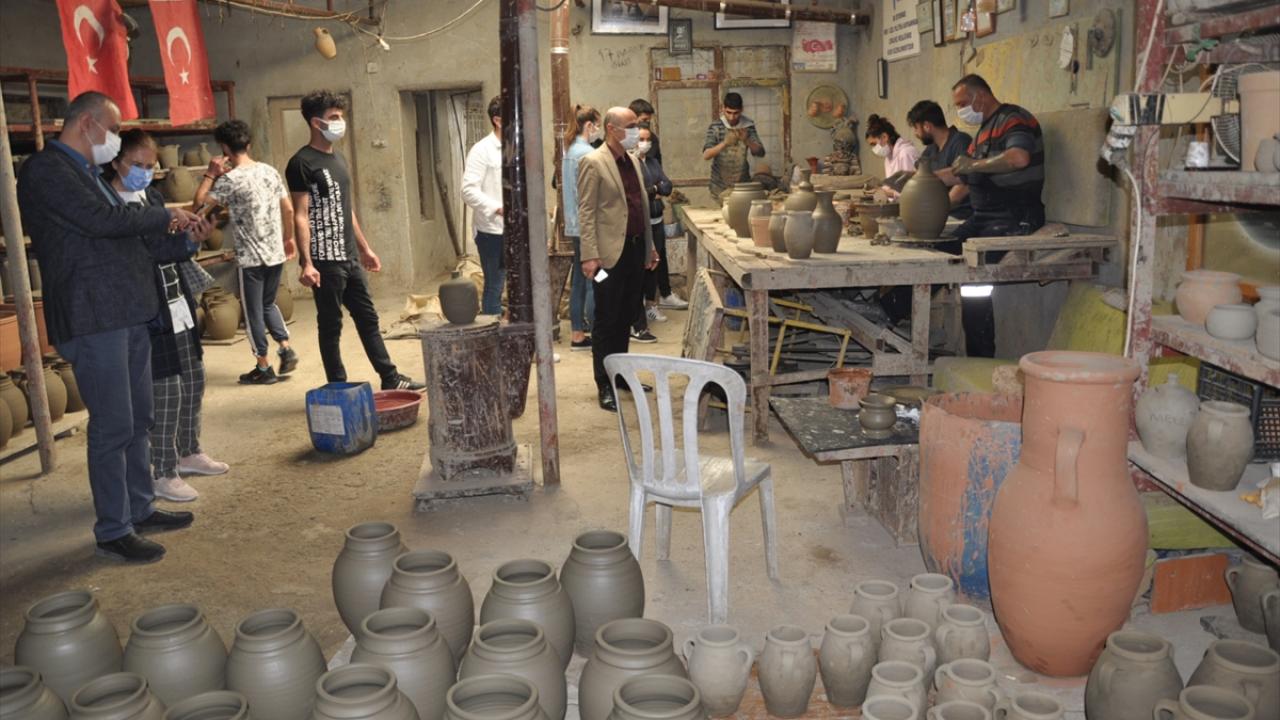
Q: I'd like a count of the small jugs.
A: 12